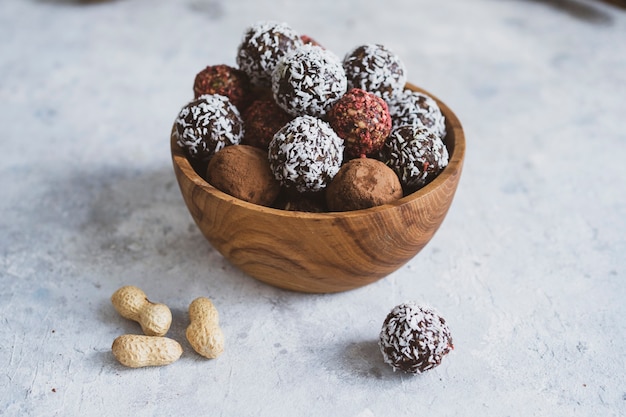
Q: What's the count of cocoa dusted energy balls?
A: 2